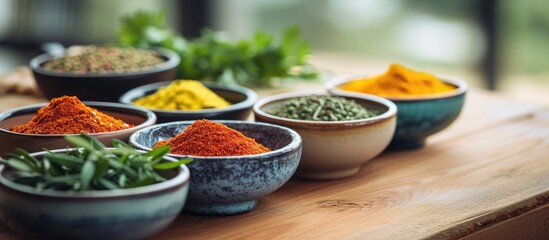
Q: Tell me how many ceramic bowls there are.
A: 7